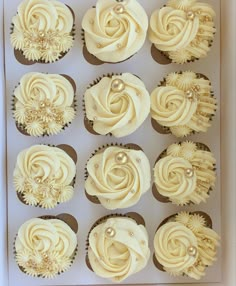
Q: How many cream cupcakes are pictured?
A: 12